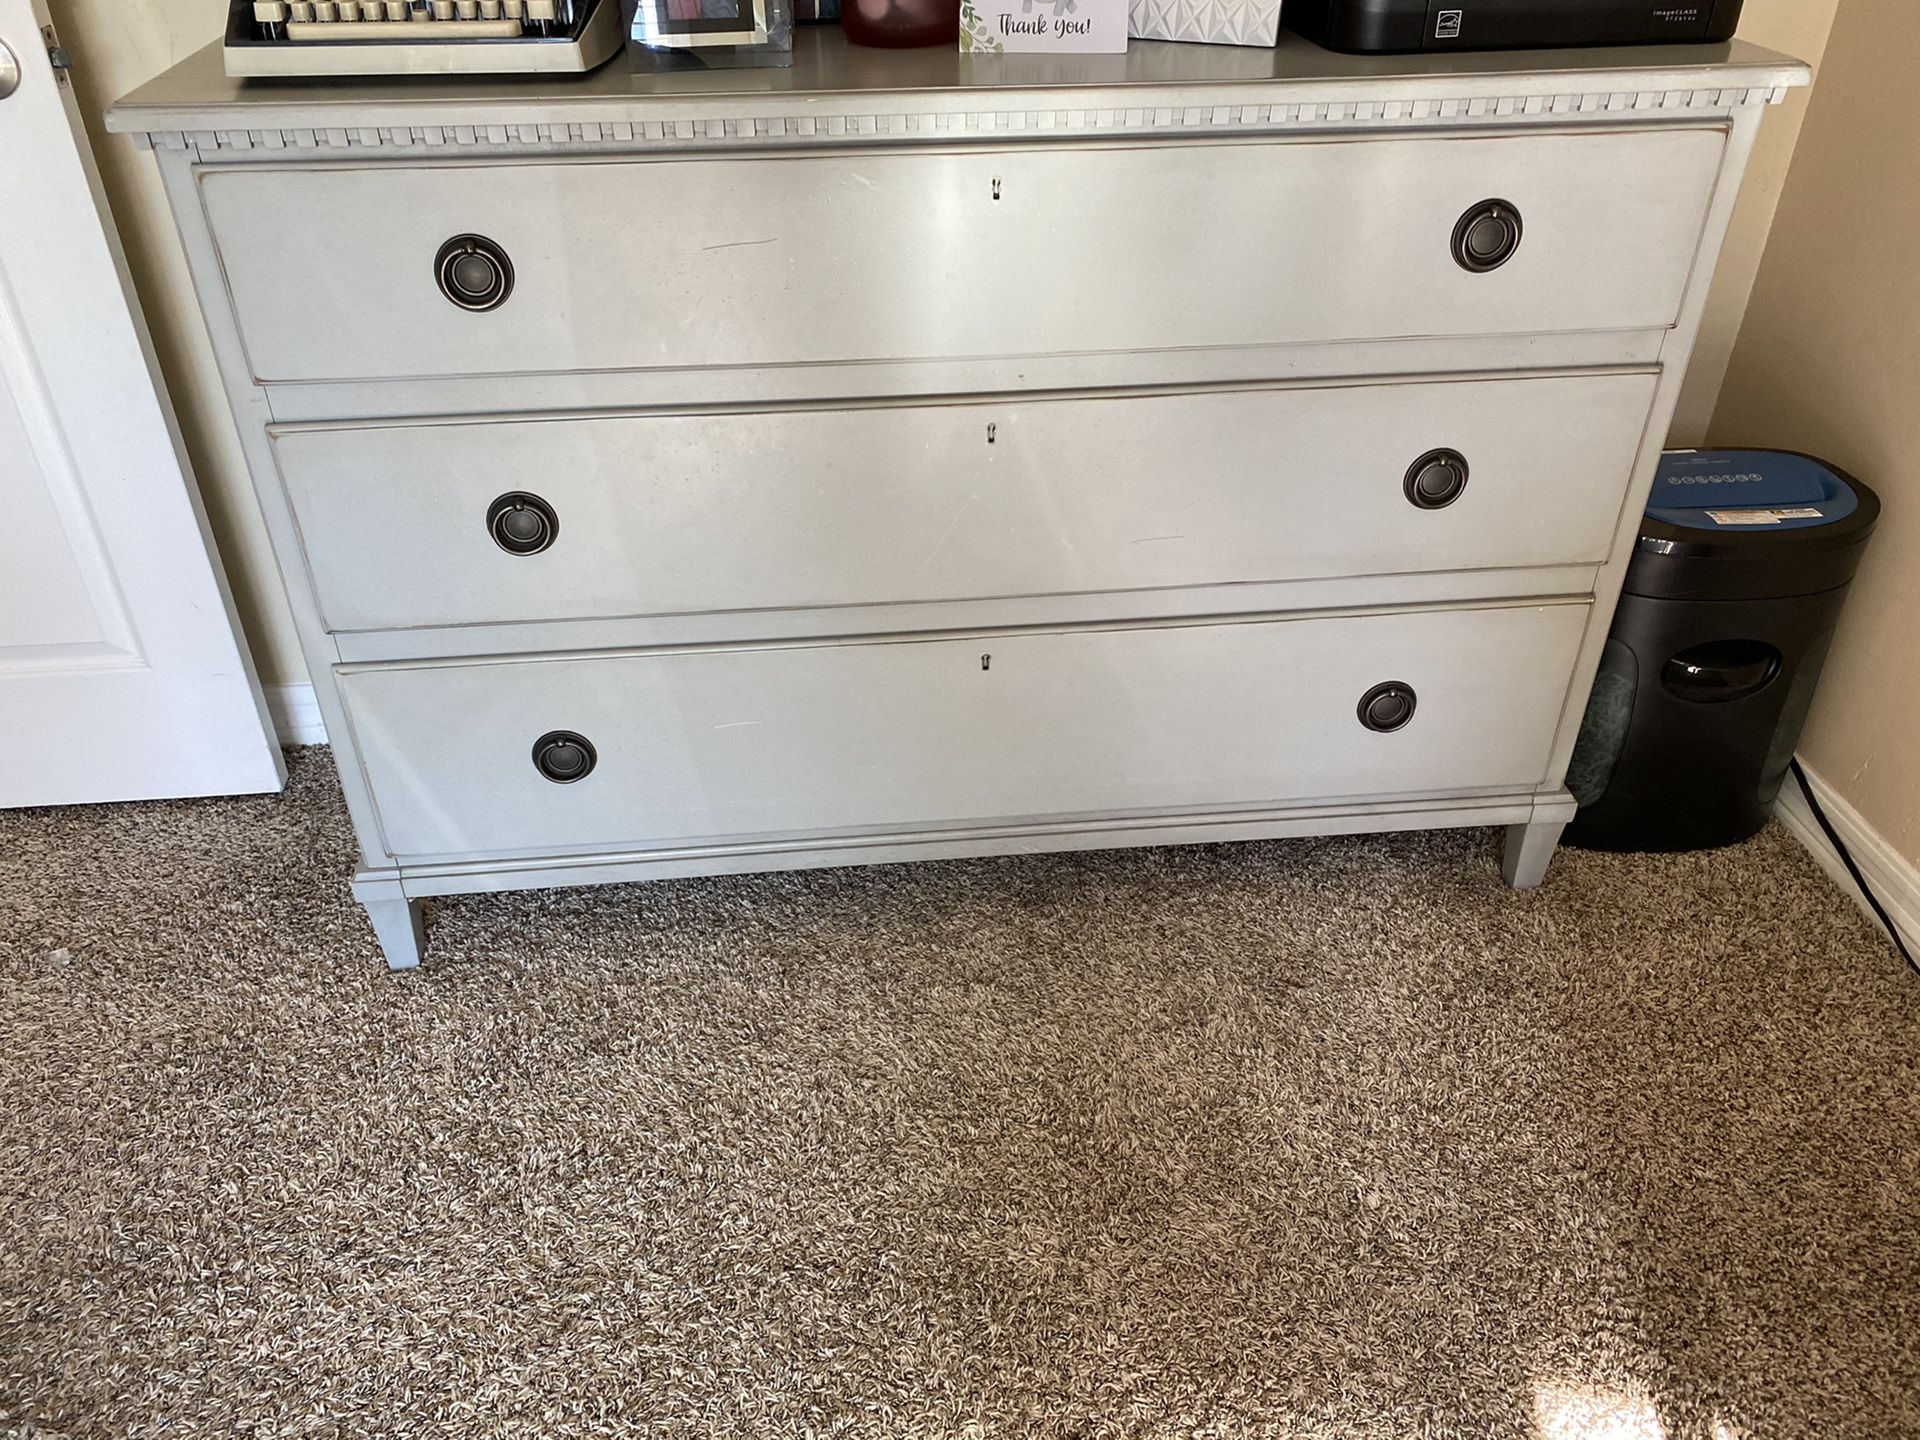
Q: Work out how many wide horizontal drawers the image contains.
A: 3